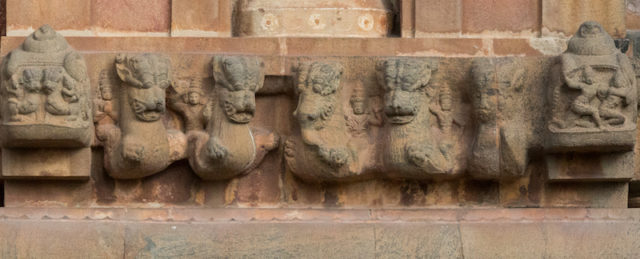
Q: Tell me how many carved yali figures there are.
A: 5